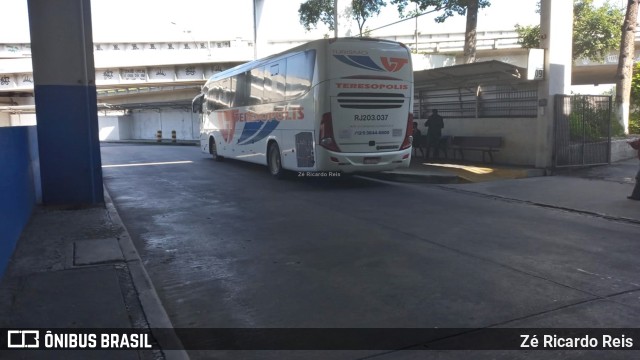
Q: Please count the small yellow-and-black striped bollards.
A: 2